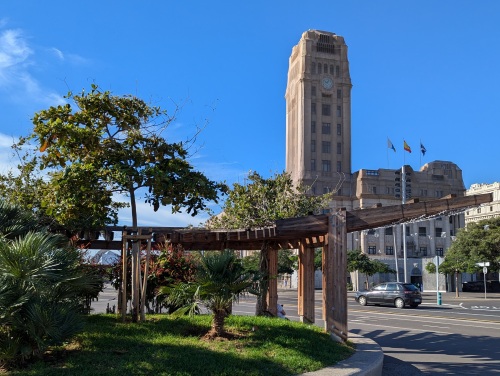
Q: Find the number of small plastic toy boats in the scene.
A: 0